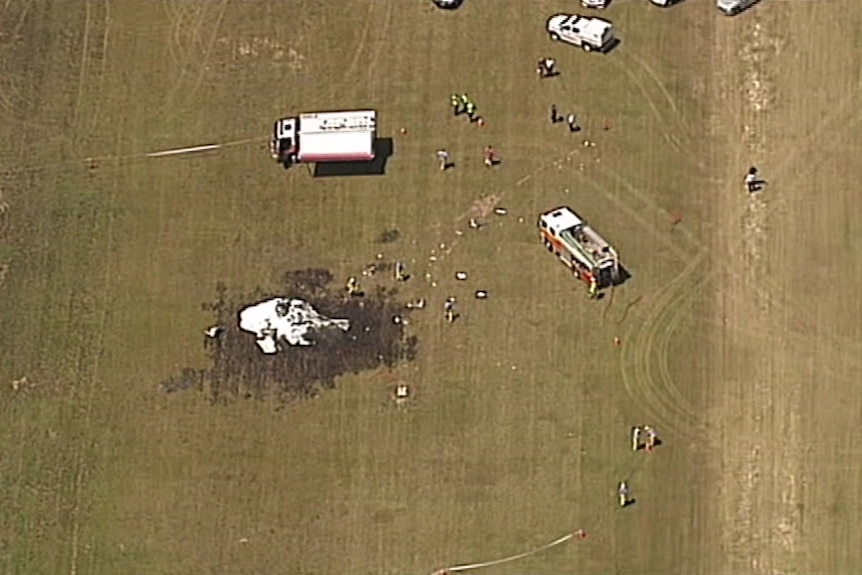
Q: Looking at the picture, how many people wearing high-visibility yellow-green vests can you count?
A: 3